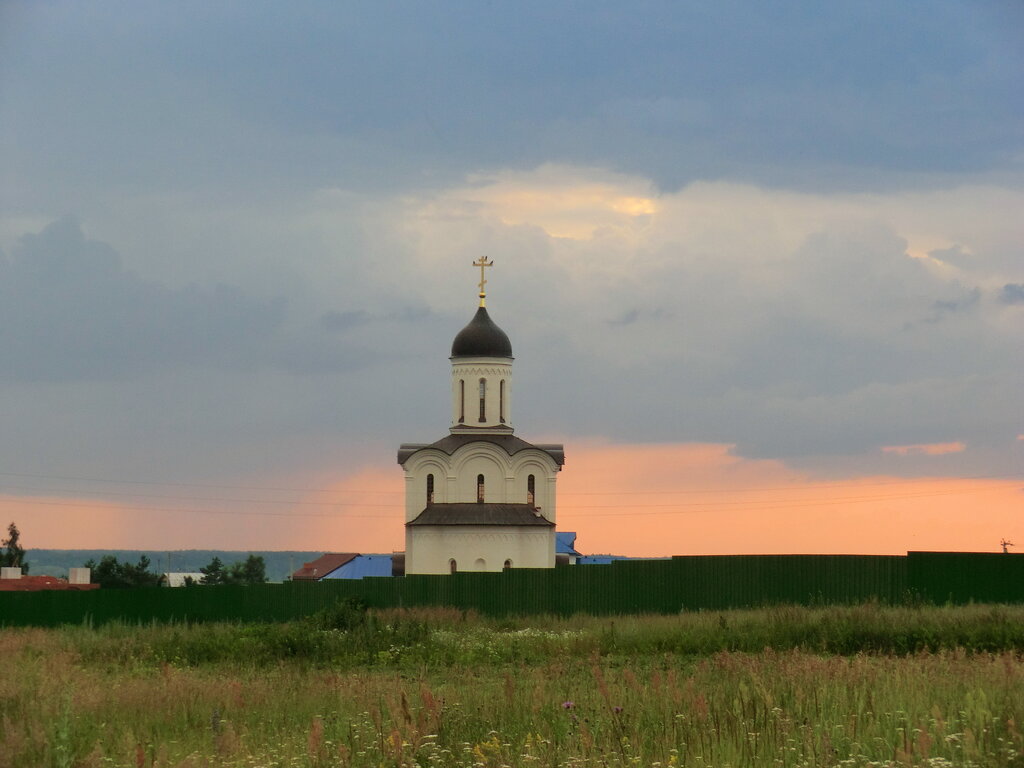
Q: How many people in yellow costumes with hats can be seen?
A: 0